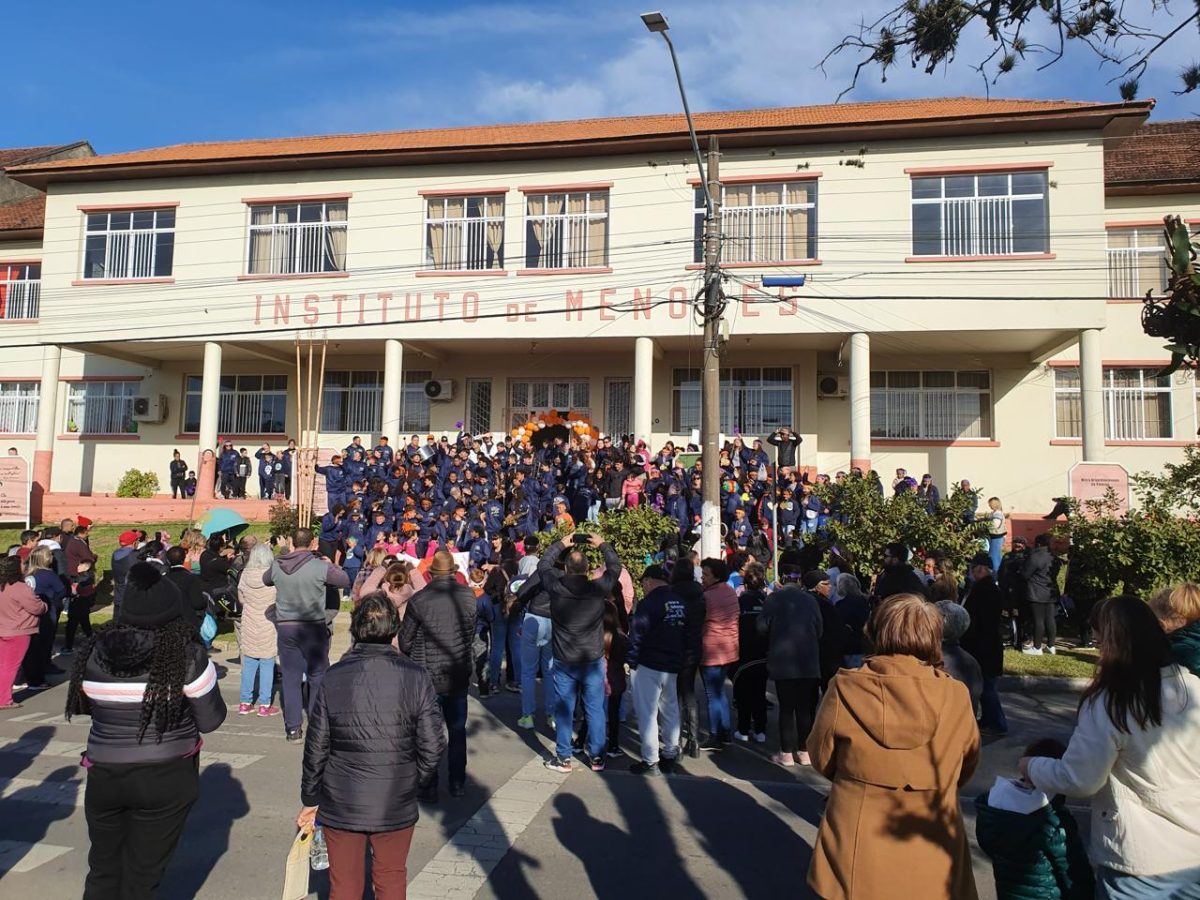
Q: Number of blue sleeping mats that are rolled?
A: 0